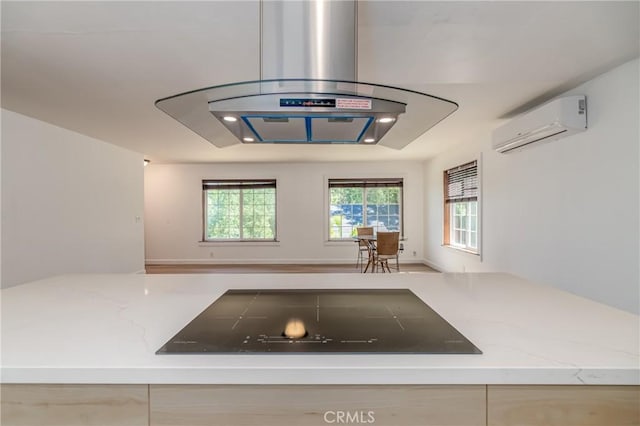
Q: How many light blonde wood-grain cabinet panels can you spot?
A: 3